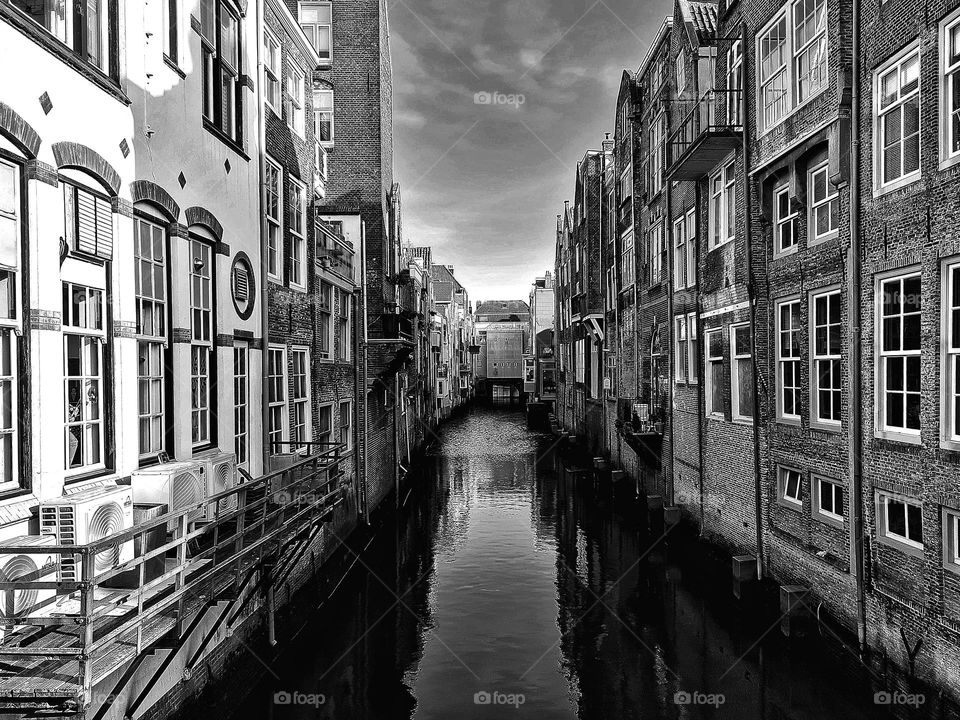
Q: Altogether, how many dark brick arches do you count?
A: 4